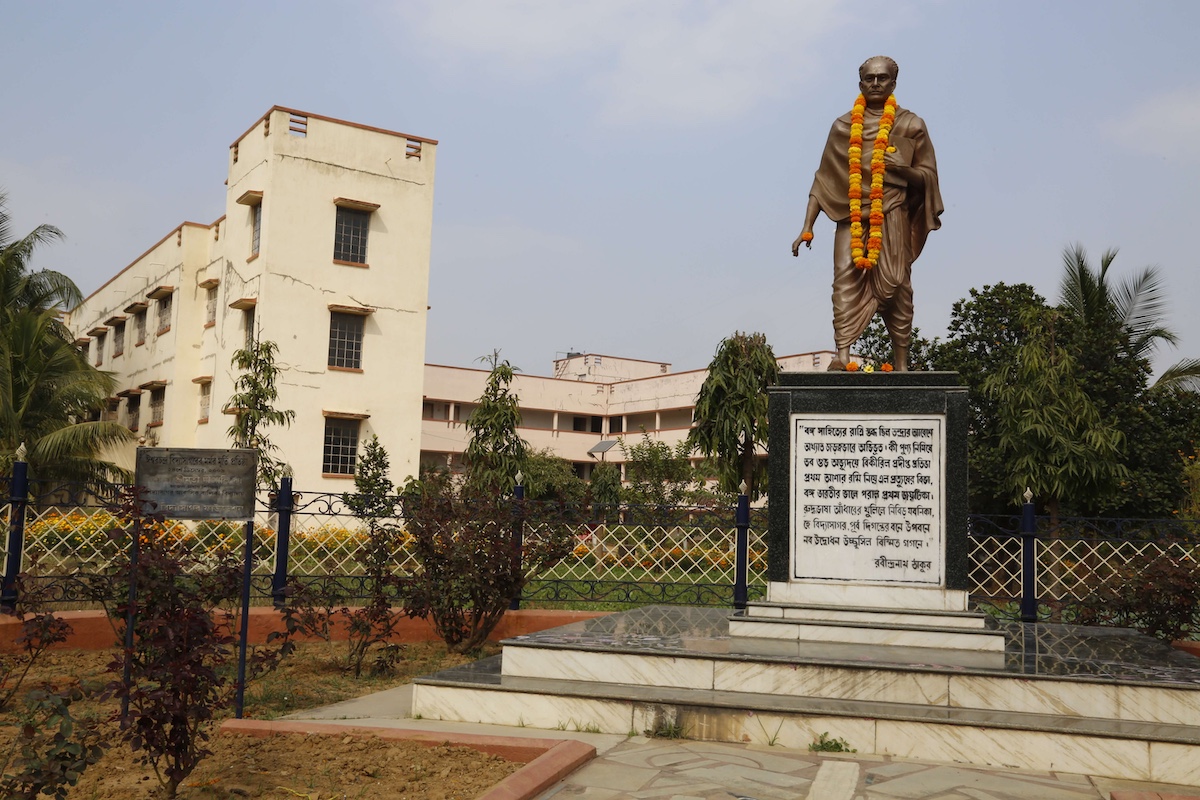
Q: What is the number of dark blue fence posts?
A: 5